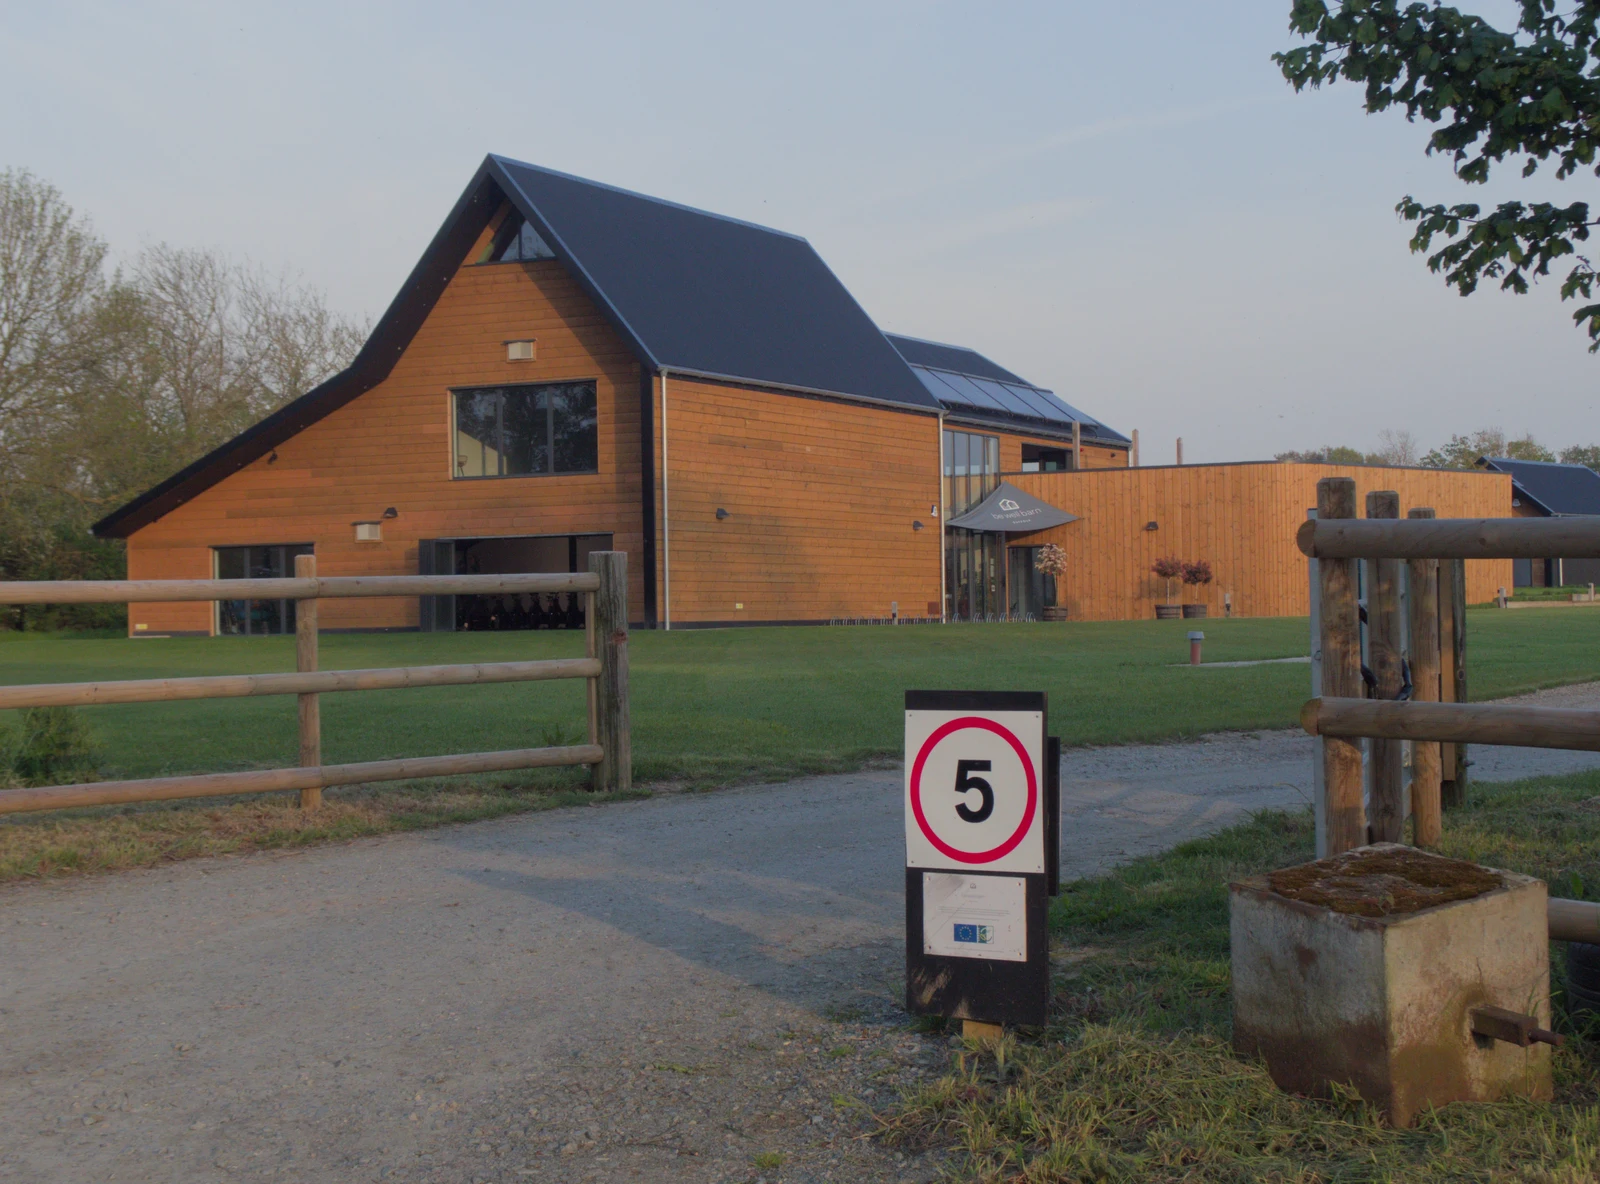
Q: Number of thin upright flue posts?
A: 3